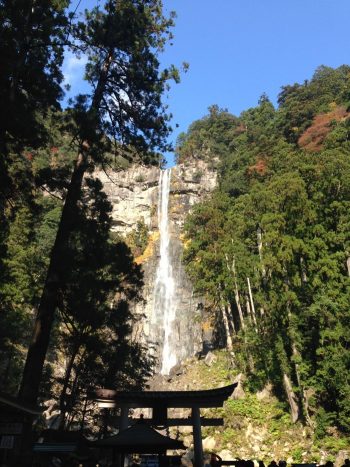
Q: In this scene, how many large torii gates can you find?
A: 1